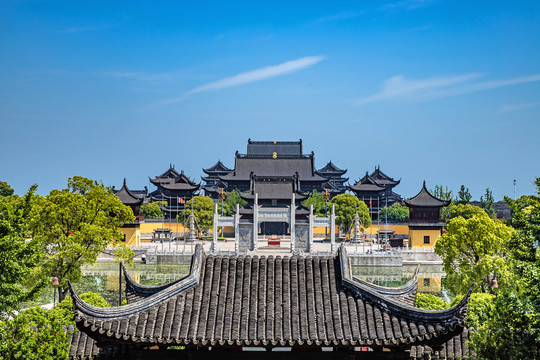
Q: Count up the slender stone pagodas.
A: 2